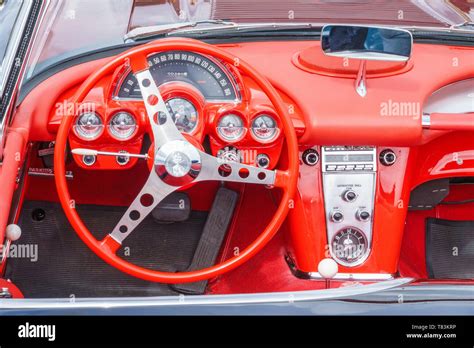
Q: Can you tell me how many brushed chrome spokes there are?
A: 3